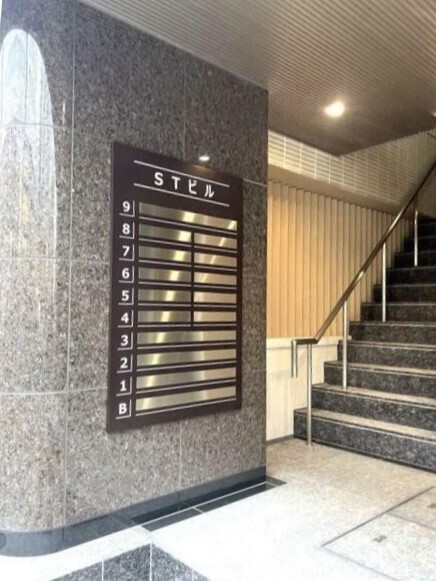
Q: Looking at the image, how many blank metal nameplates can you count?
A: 15